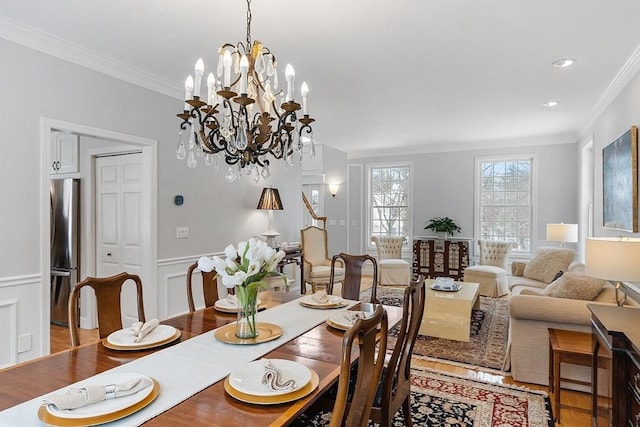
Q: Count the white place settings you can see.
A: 6